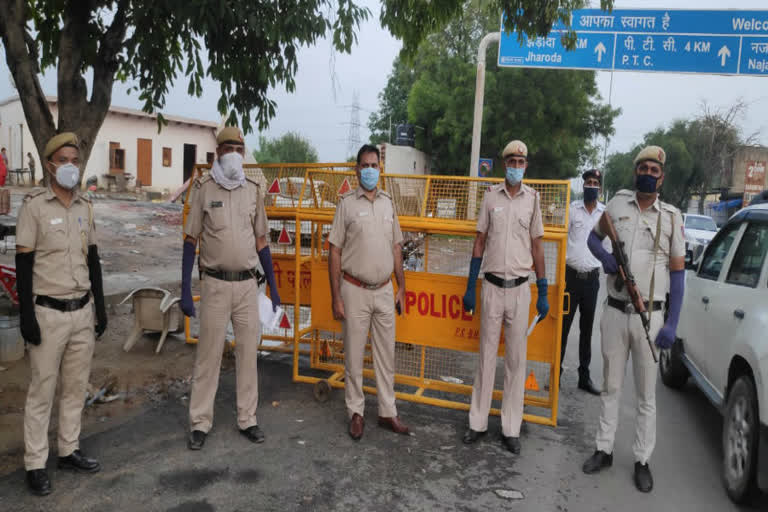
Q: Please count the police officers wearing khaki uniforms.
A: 5